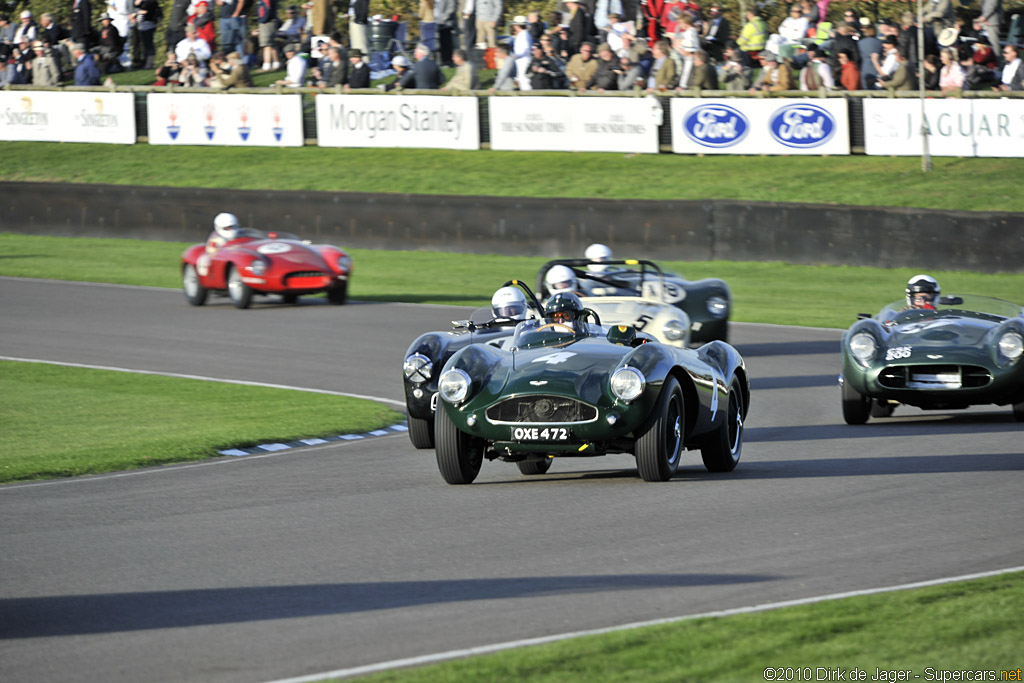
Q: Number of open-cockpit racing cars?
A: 6